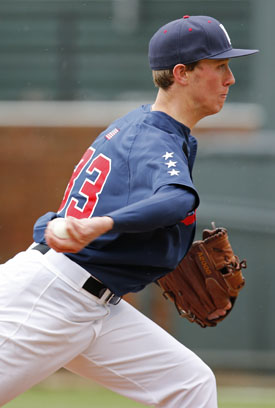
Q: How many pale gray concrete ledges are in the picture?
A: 1